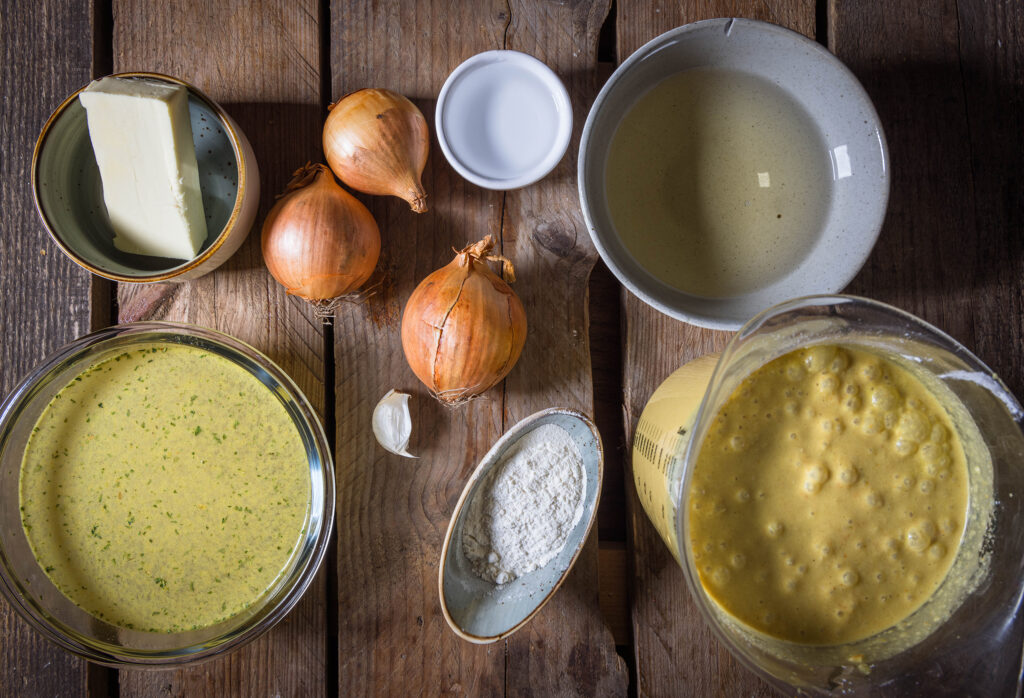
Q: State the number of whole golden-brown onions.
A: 3